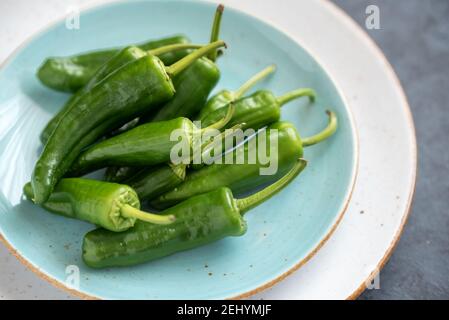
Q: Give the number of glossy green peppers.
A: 11